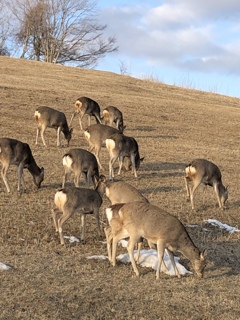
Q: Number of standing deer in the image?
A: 11